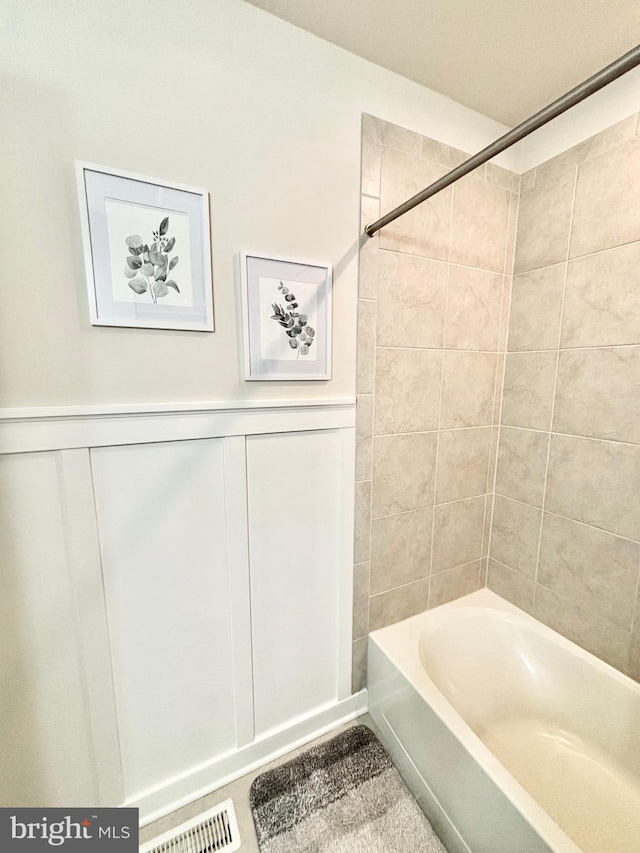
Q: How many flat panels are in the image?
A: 3